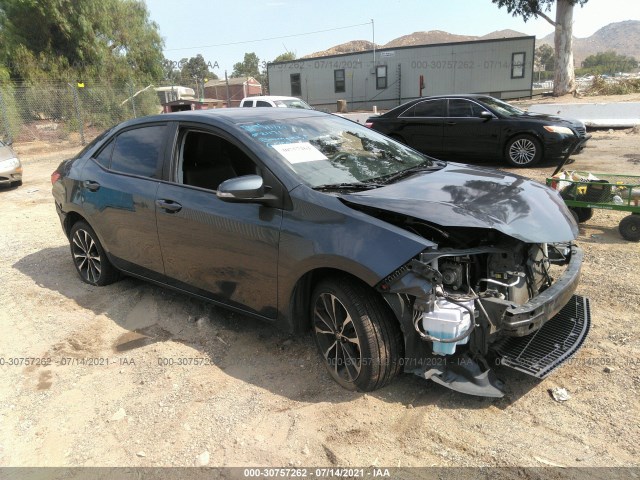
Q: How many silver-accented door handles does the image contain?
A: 2